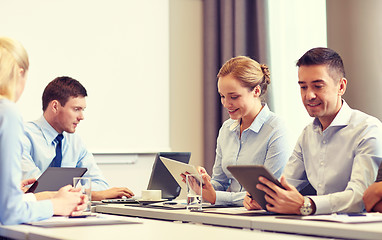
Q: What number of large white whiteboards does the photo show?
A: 1